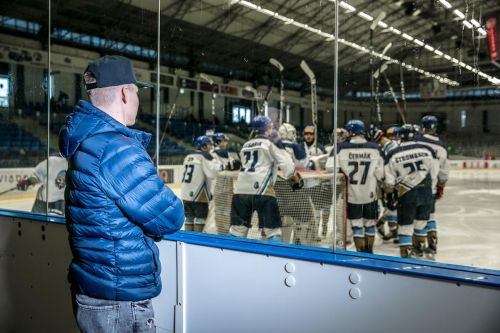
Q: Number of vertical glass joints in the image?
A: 3